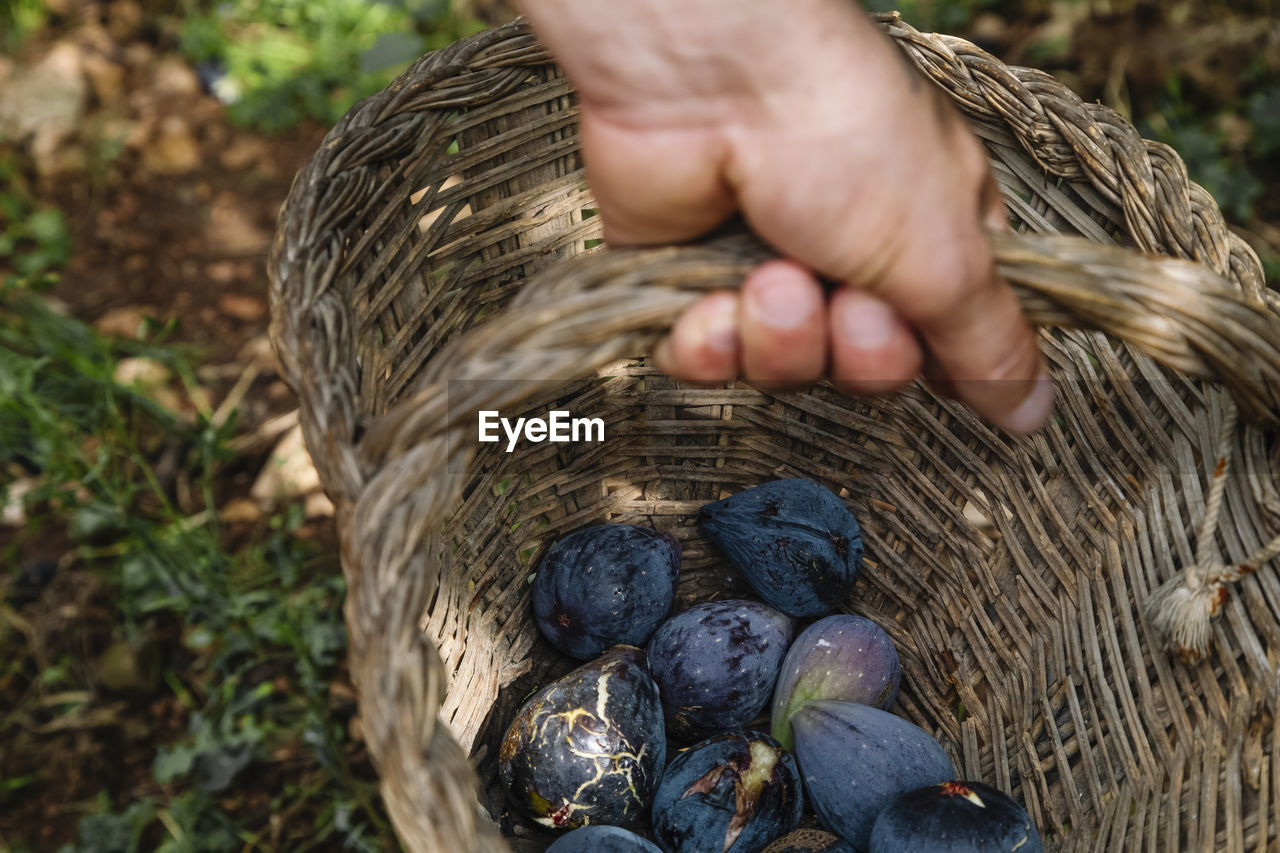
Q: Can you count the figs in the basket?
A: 10